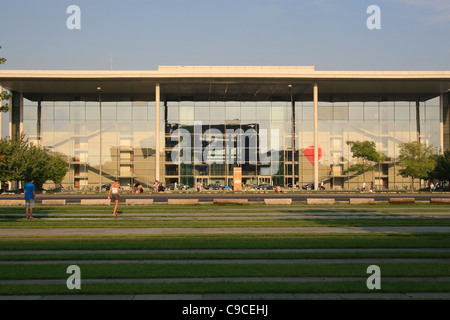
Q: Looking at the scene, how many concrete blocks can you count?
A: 11